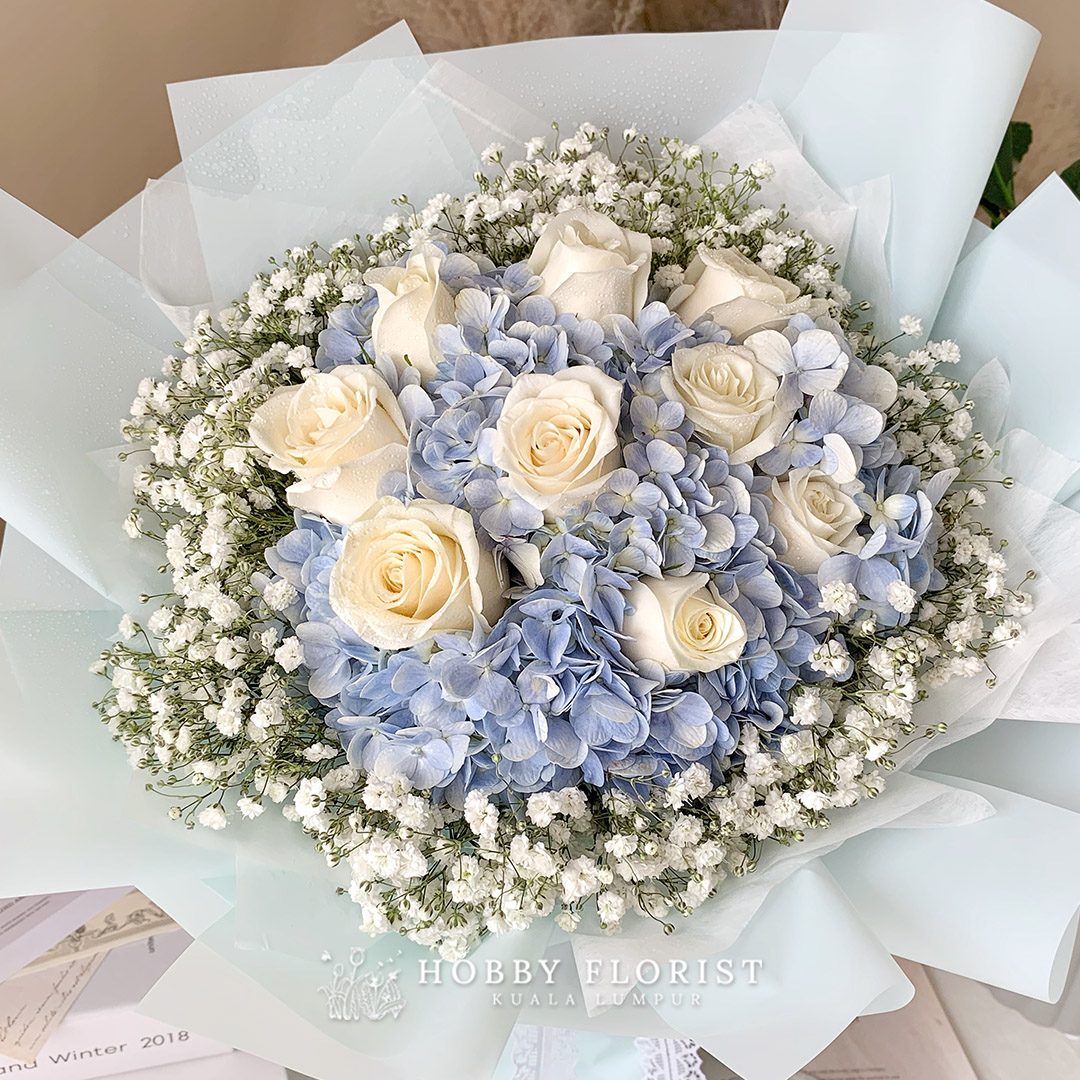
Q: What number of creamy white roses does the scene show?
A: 9